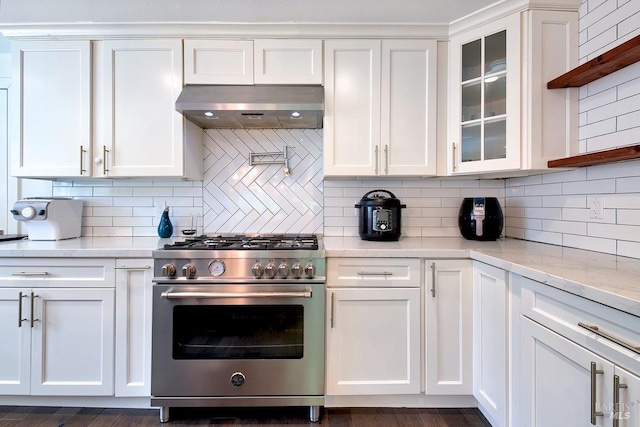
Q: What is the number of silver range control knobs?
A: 7